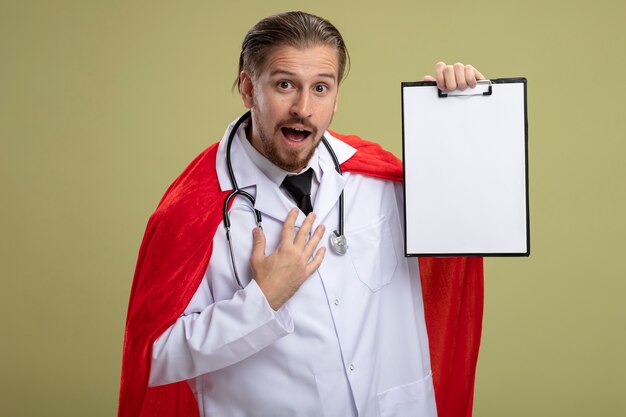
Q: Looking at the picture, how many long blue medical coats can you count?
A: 0